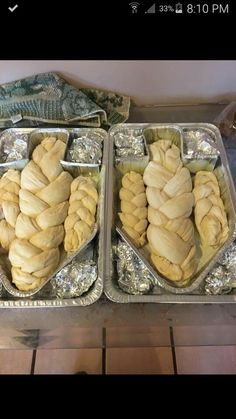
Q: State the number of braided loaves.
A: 6